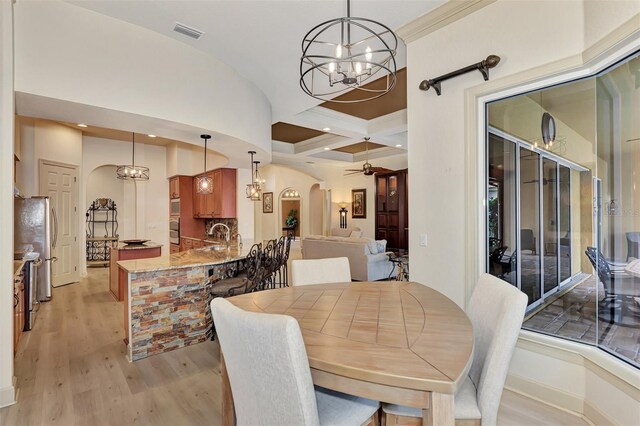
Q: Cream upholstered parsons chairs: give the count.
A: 3